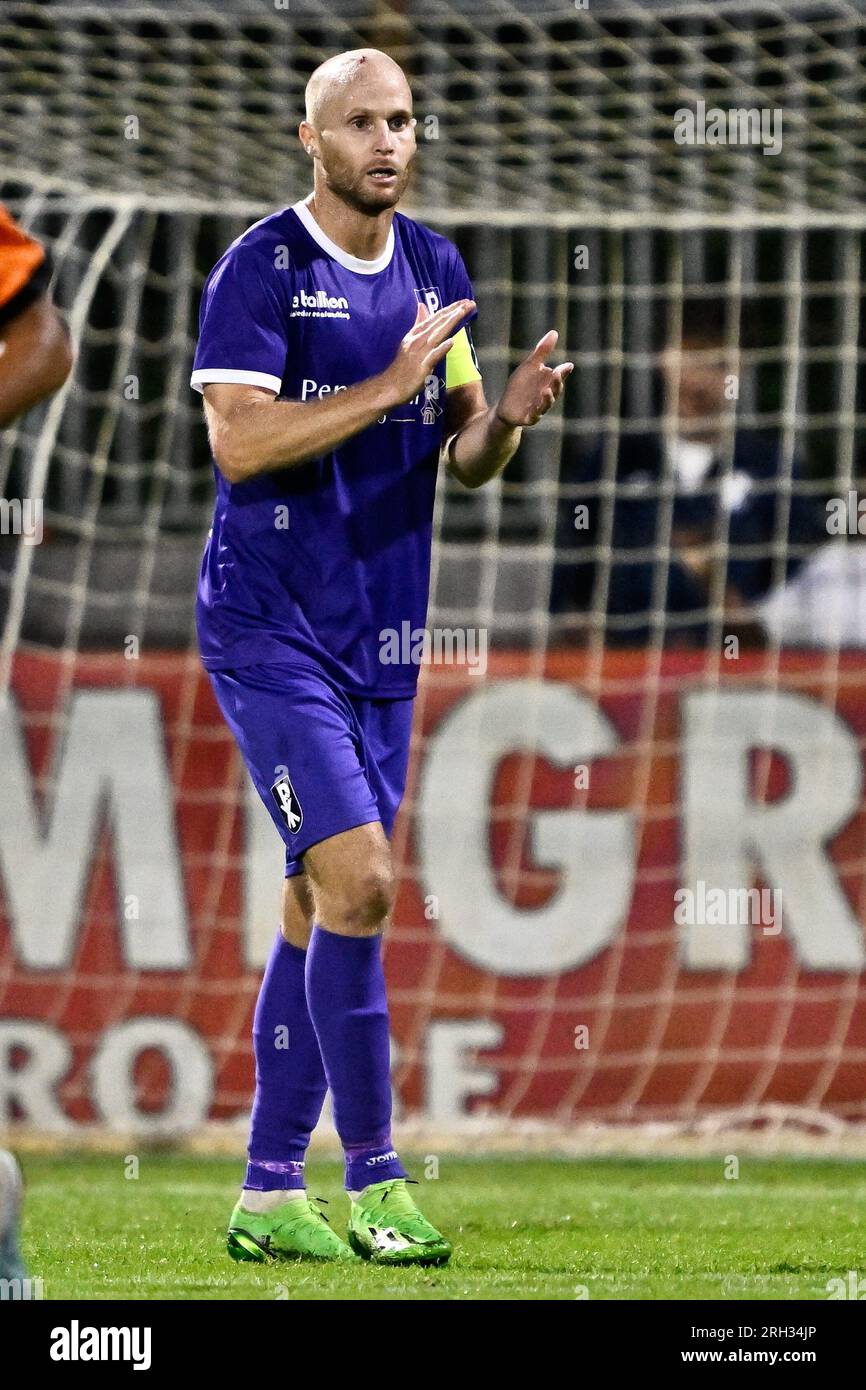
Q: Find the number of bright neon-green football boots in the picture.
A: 2